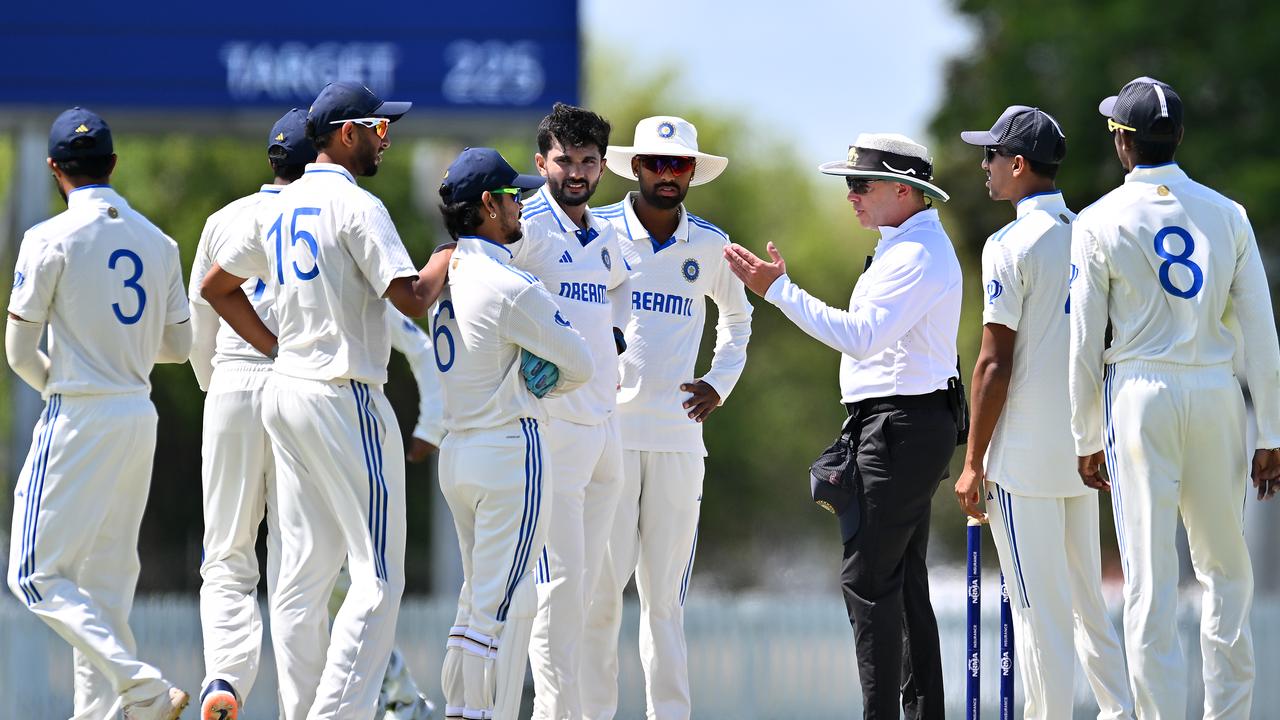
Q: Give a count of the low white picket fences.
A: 1